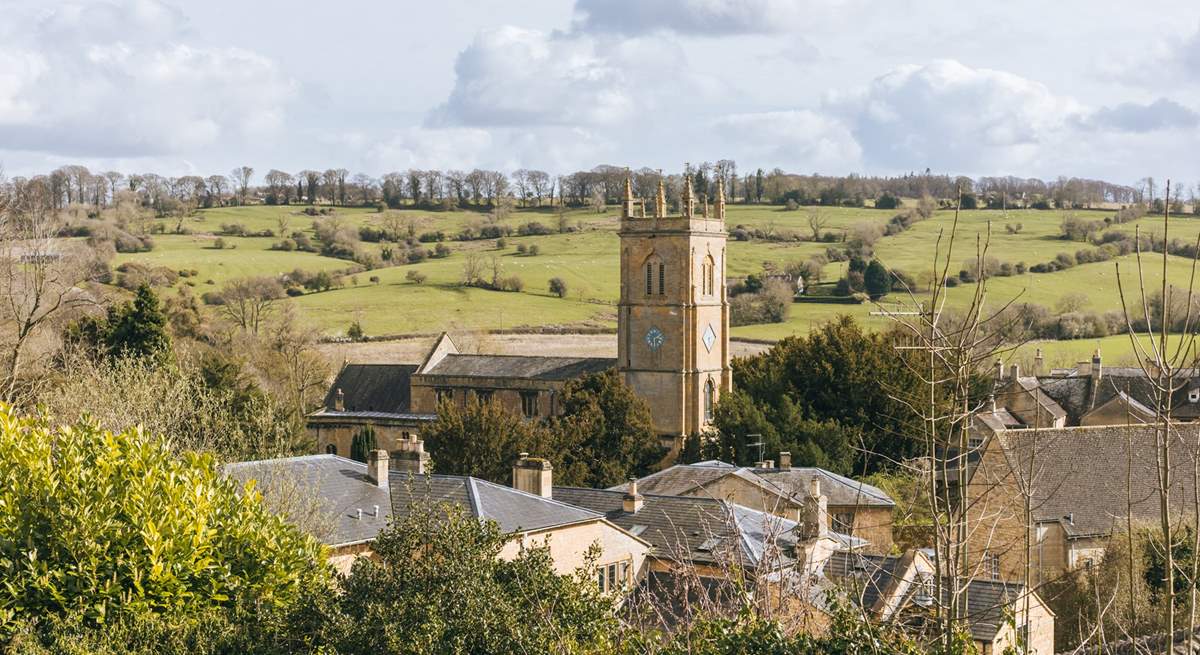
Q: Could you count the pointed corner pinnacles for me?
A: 4